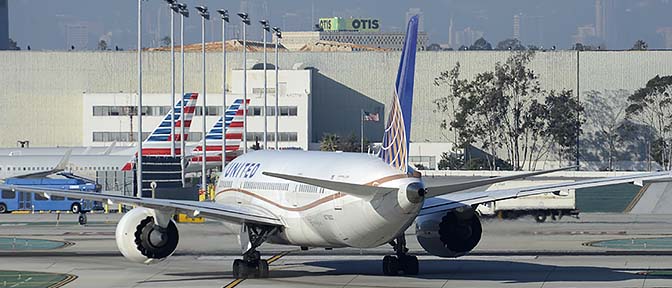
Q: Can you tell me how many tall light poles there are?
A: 8